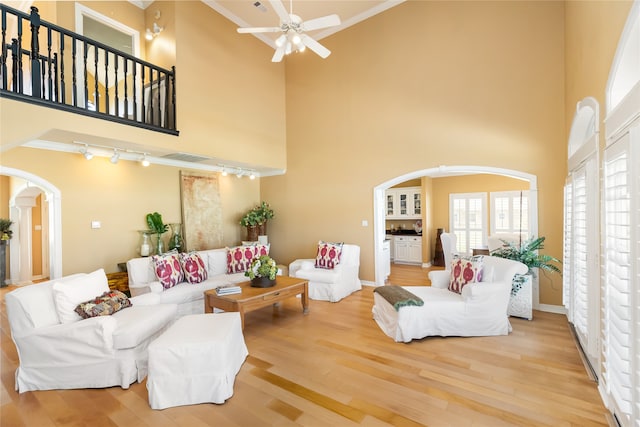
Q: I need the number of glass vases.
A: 3